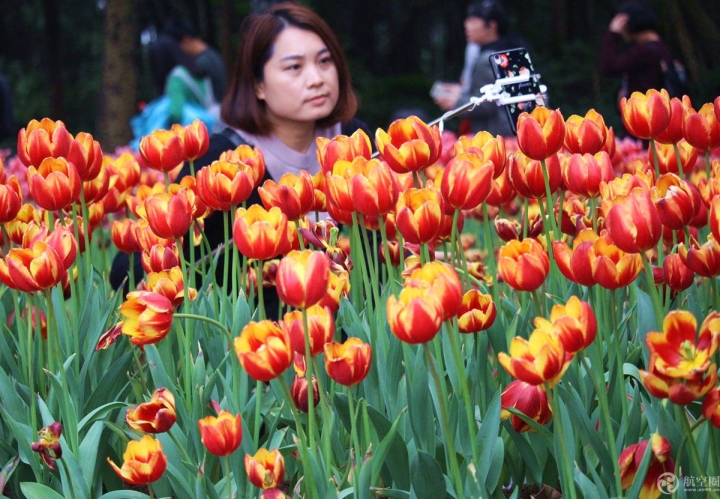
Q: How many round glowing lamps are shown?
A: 0